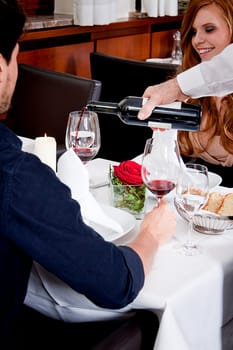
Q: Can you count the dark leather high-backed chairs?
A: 2